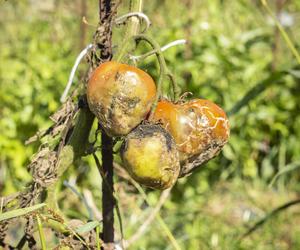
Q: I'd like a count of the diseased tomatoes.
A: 3